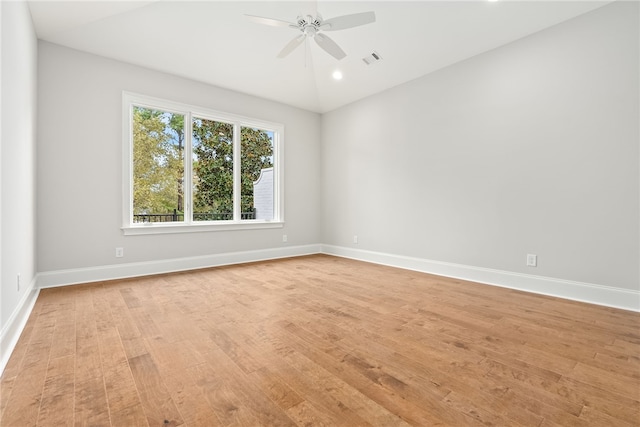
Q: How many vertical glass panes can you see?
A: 3